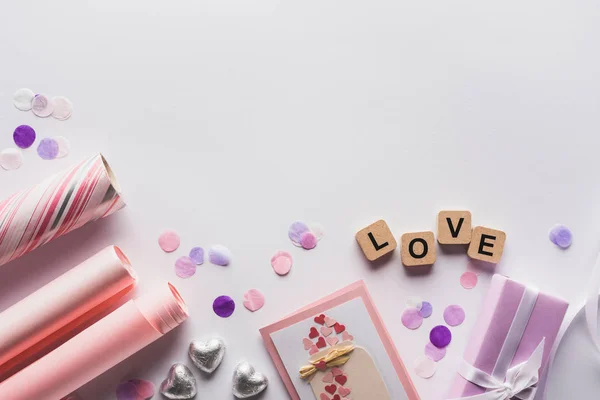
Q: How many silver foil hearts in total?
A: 3